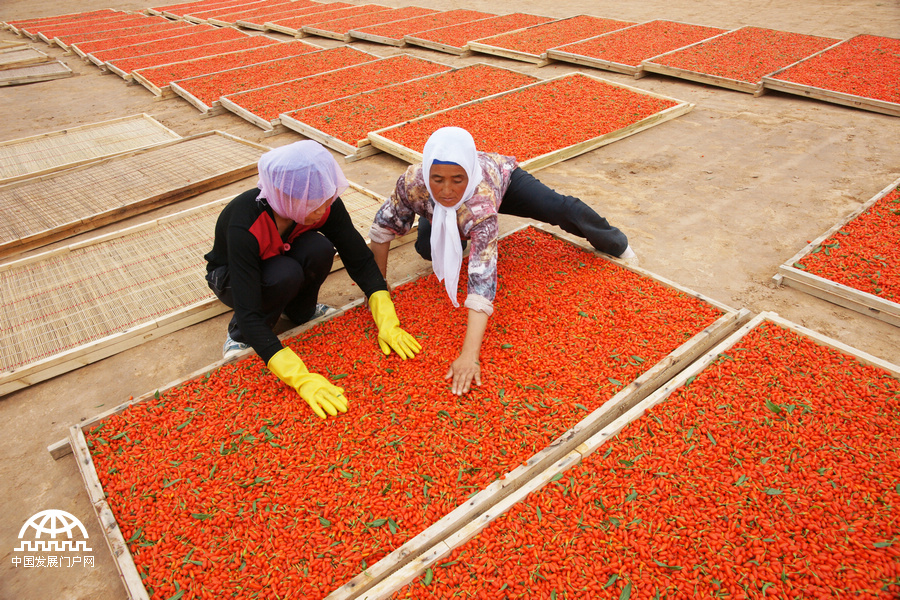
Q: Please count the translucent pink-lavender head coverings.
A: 1